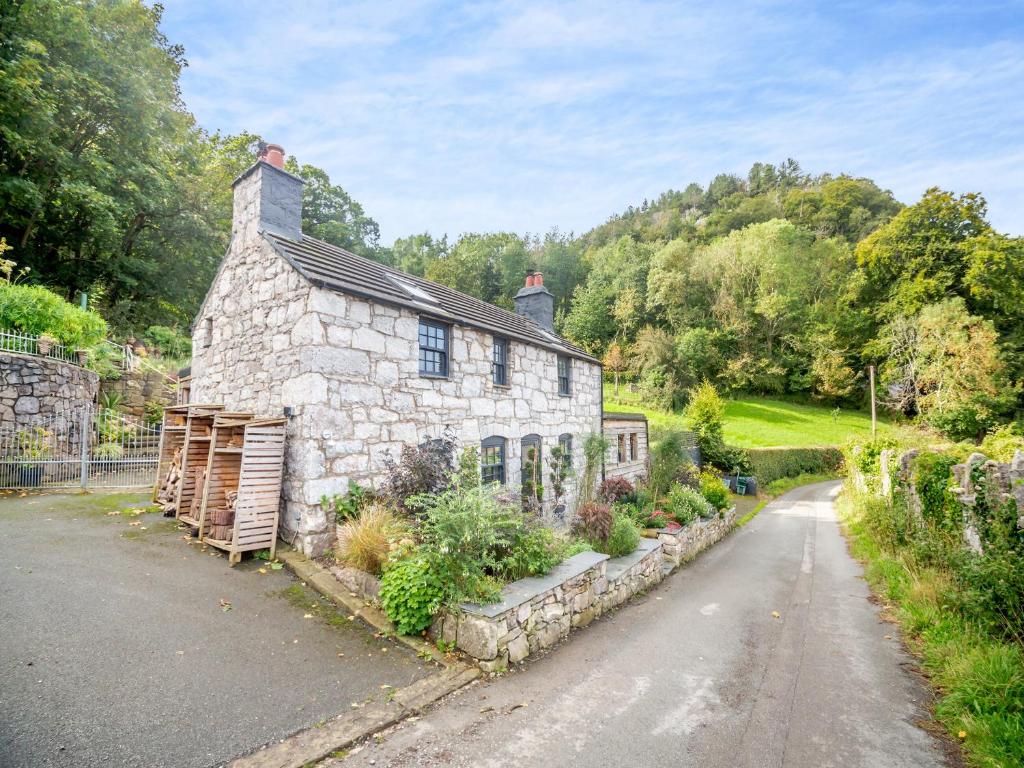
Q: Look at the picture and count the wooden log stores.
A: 3